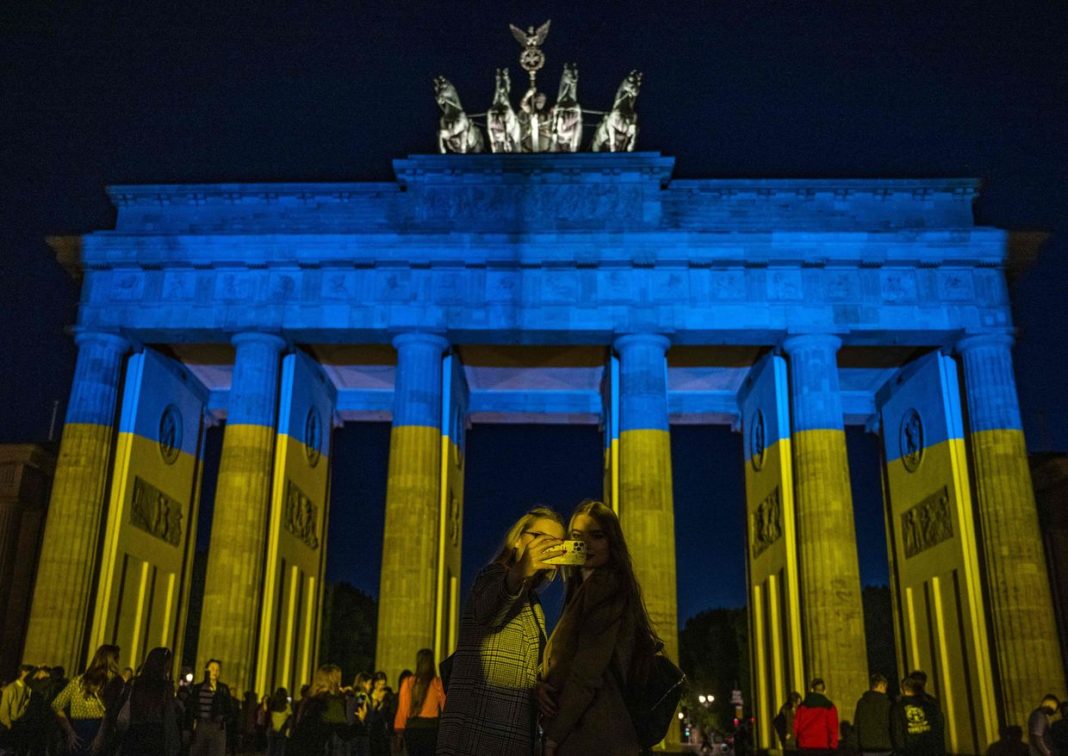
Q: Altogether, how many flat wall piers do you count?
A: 6